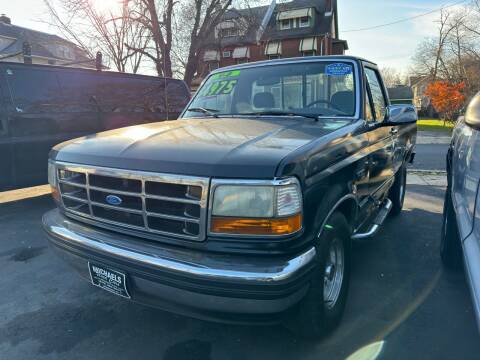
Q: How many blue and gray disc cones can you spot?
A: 0